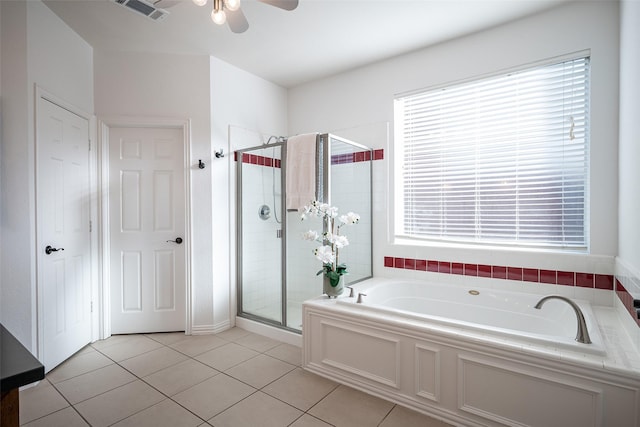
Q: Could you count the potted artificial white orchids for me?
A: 1